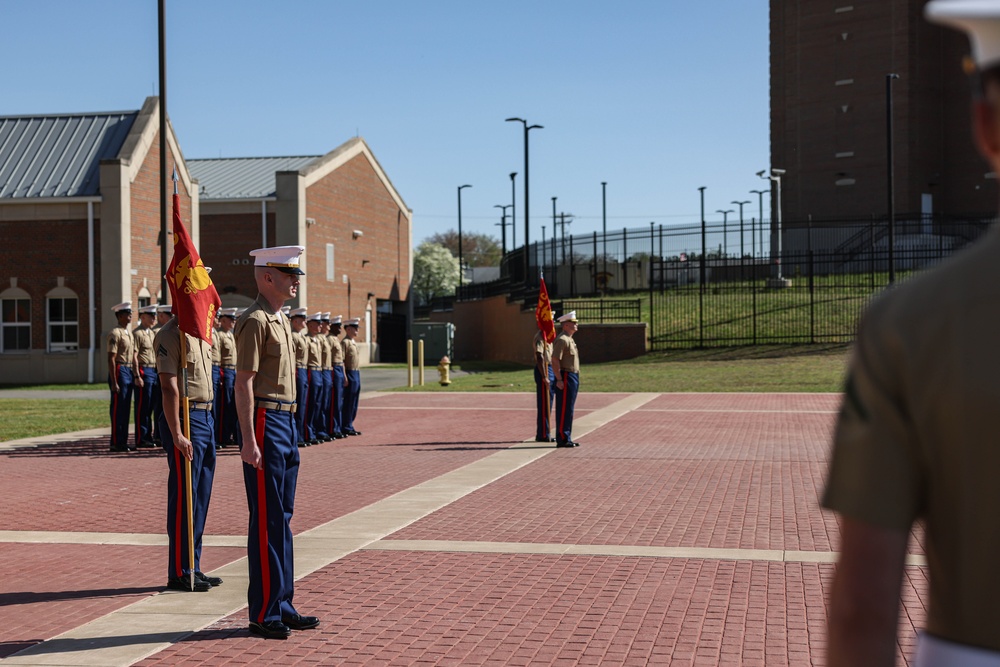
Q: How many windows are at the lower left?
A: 2